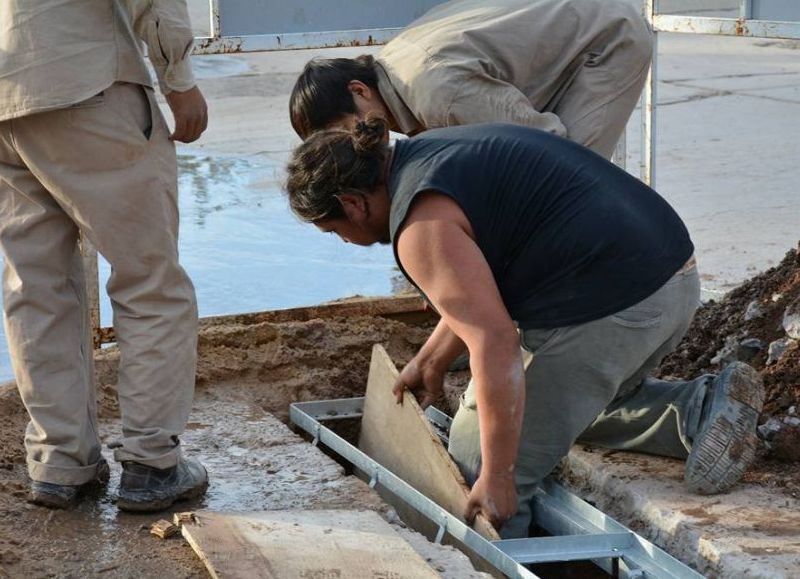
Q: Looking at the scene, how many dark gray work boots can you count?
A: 3